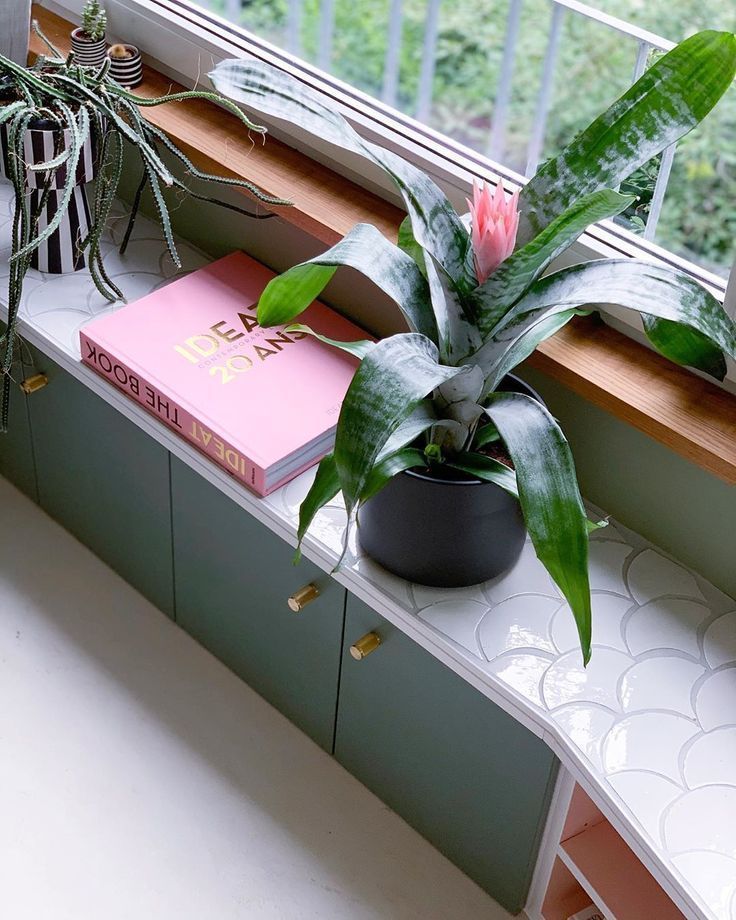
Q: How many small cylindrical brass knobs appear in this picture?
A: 3